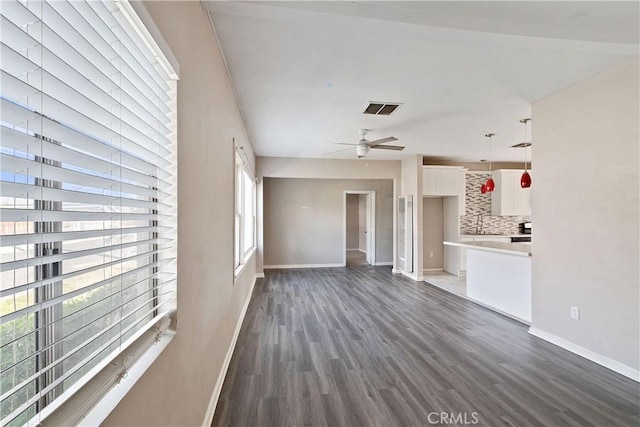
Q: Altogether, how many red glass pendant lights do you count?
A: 3